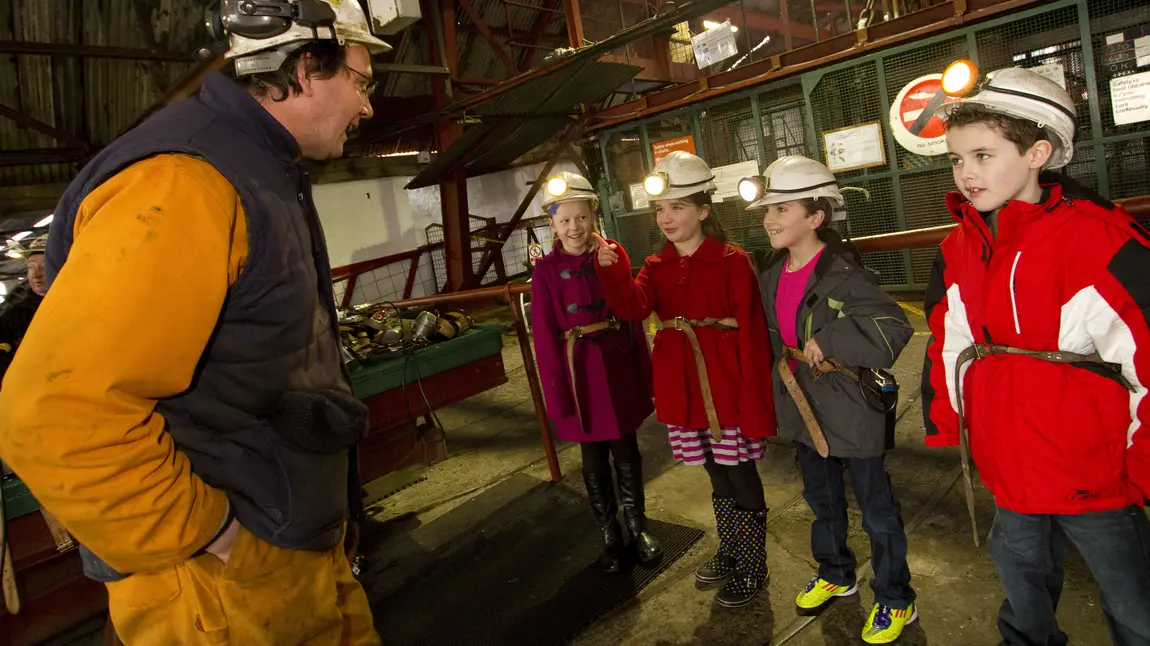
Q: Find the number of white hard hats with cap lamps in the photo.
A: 4